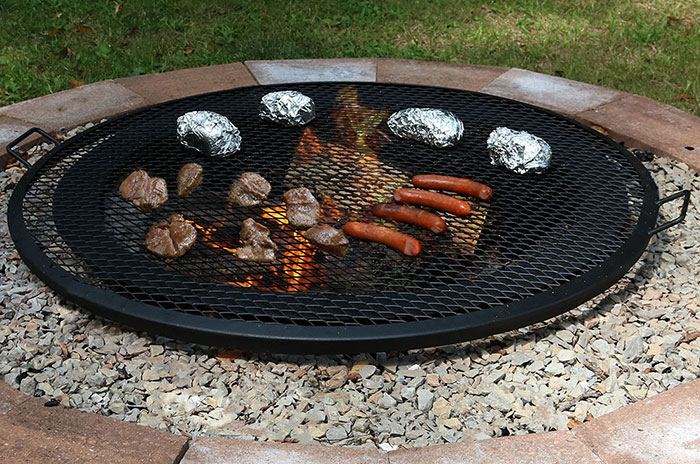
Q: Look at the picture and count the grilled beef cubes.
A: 7